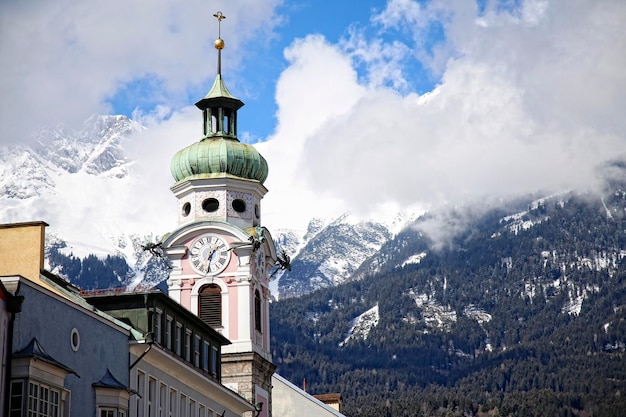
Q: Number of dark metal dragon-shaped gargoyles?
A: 3